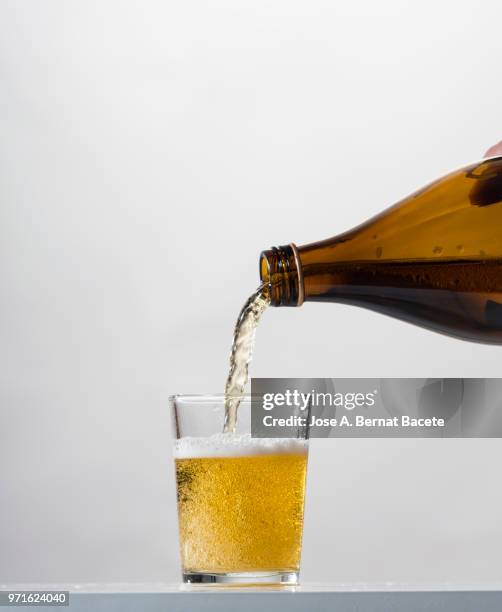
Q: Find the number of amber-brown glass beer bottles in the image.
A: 1